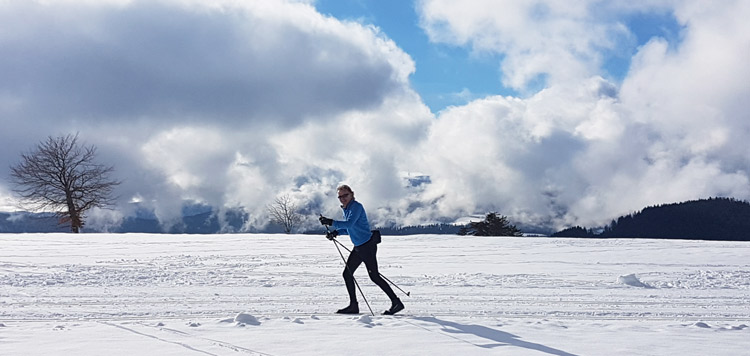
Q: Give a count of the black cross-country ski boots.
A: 2